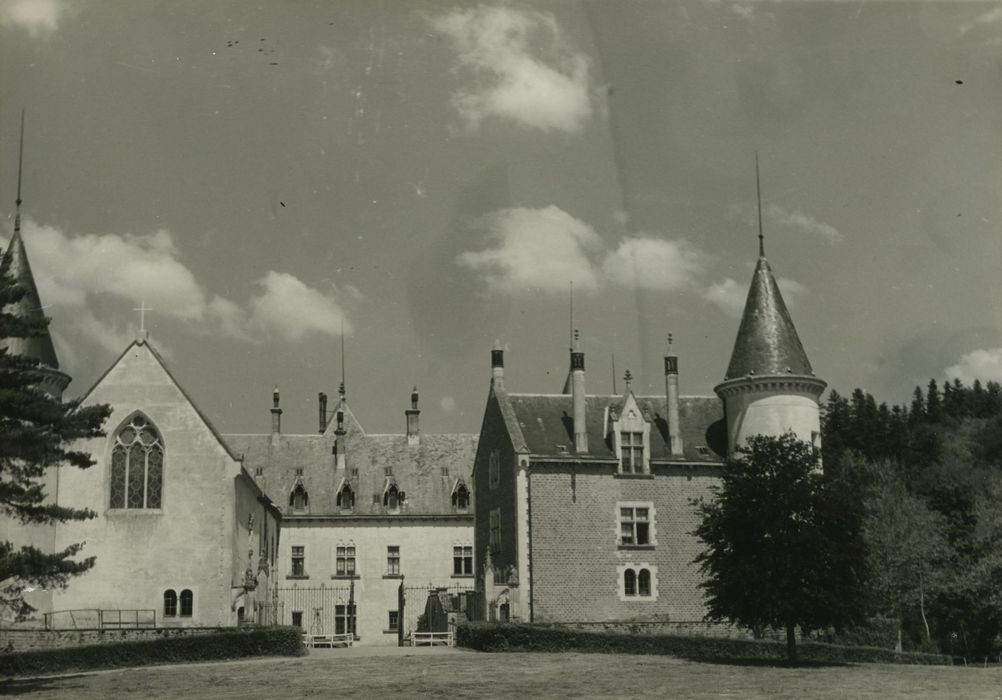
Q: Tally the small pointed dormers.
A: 4